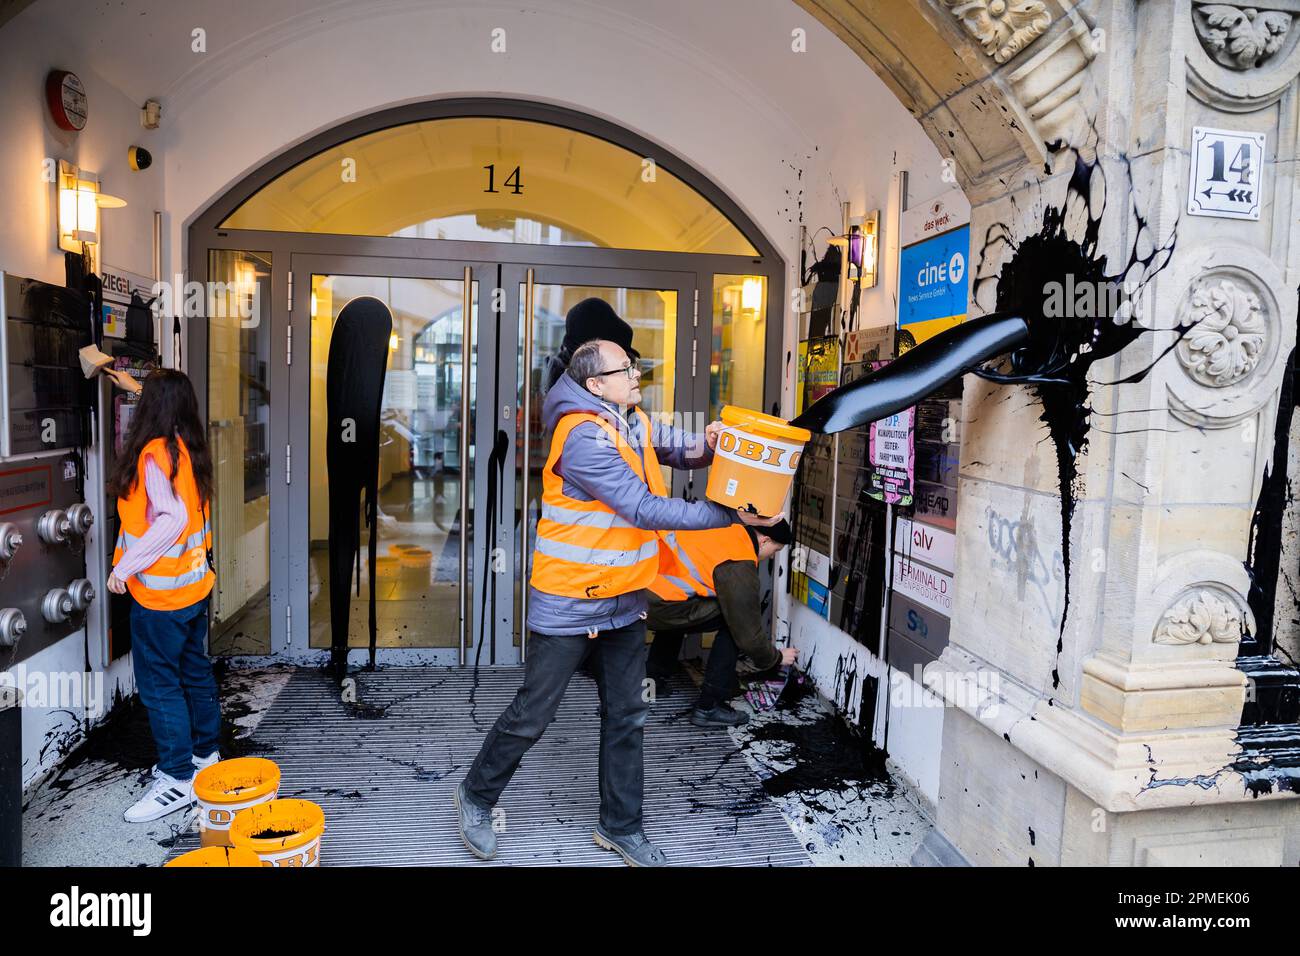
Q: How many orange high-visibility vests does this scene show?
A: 3